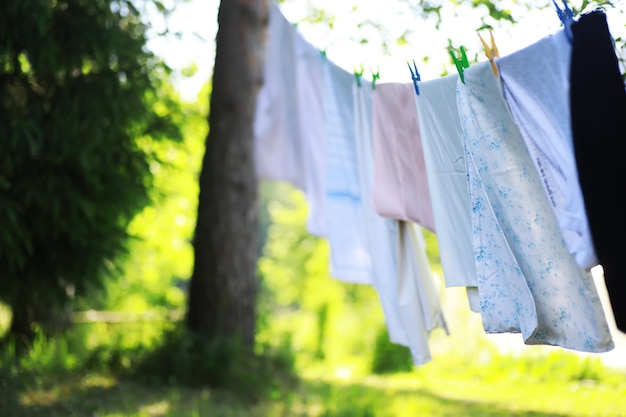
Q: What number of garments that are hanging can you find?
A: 9